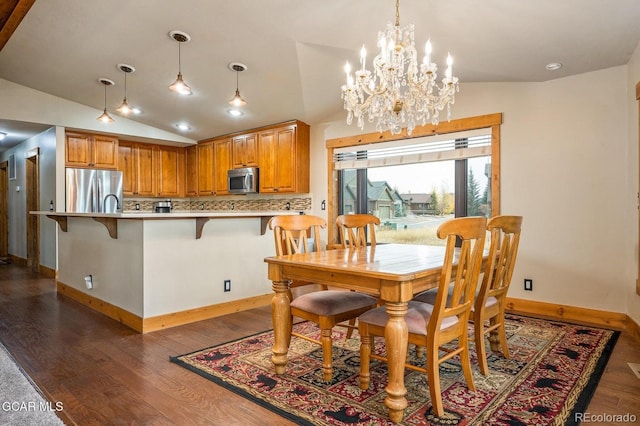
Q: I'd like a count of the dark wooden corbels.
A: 4